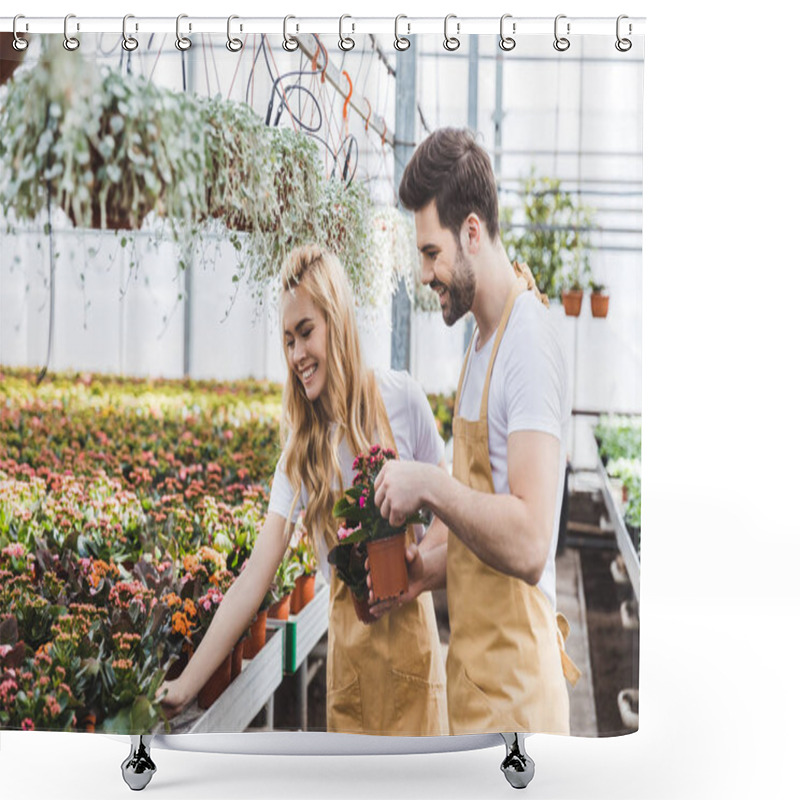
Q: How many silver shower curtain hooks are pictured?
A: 12